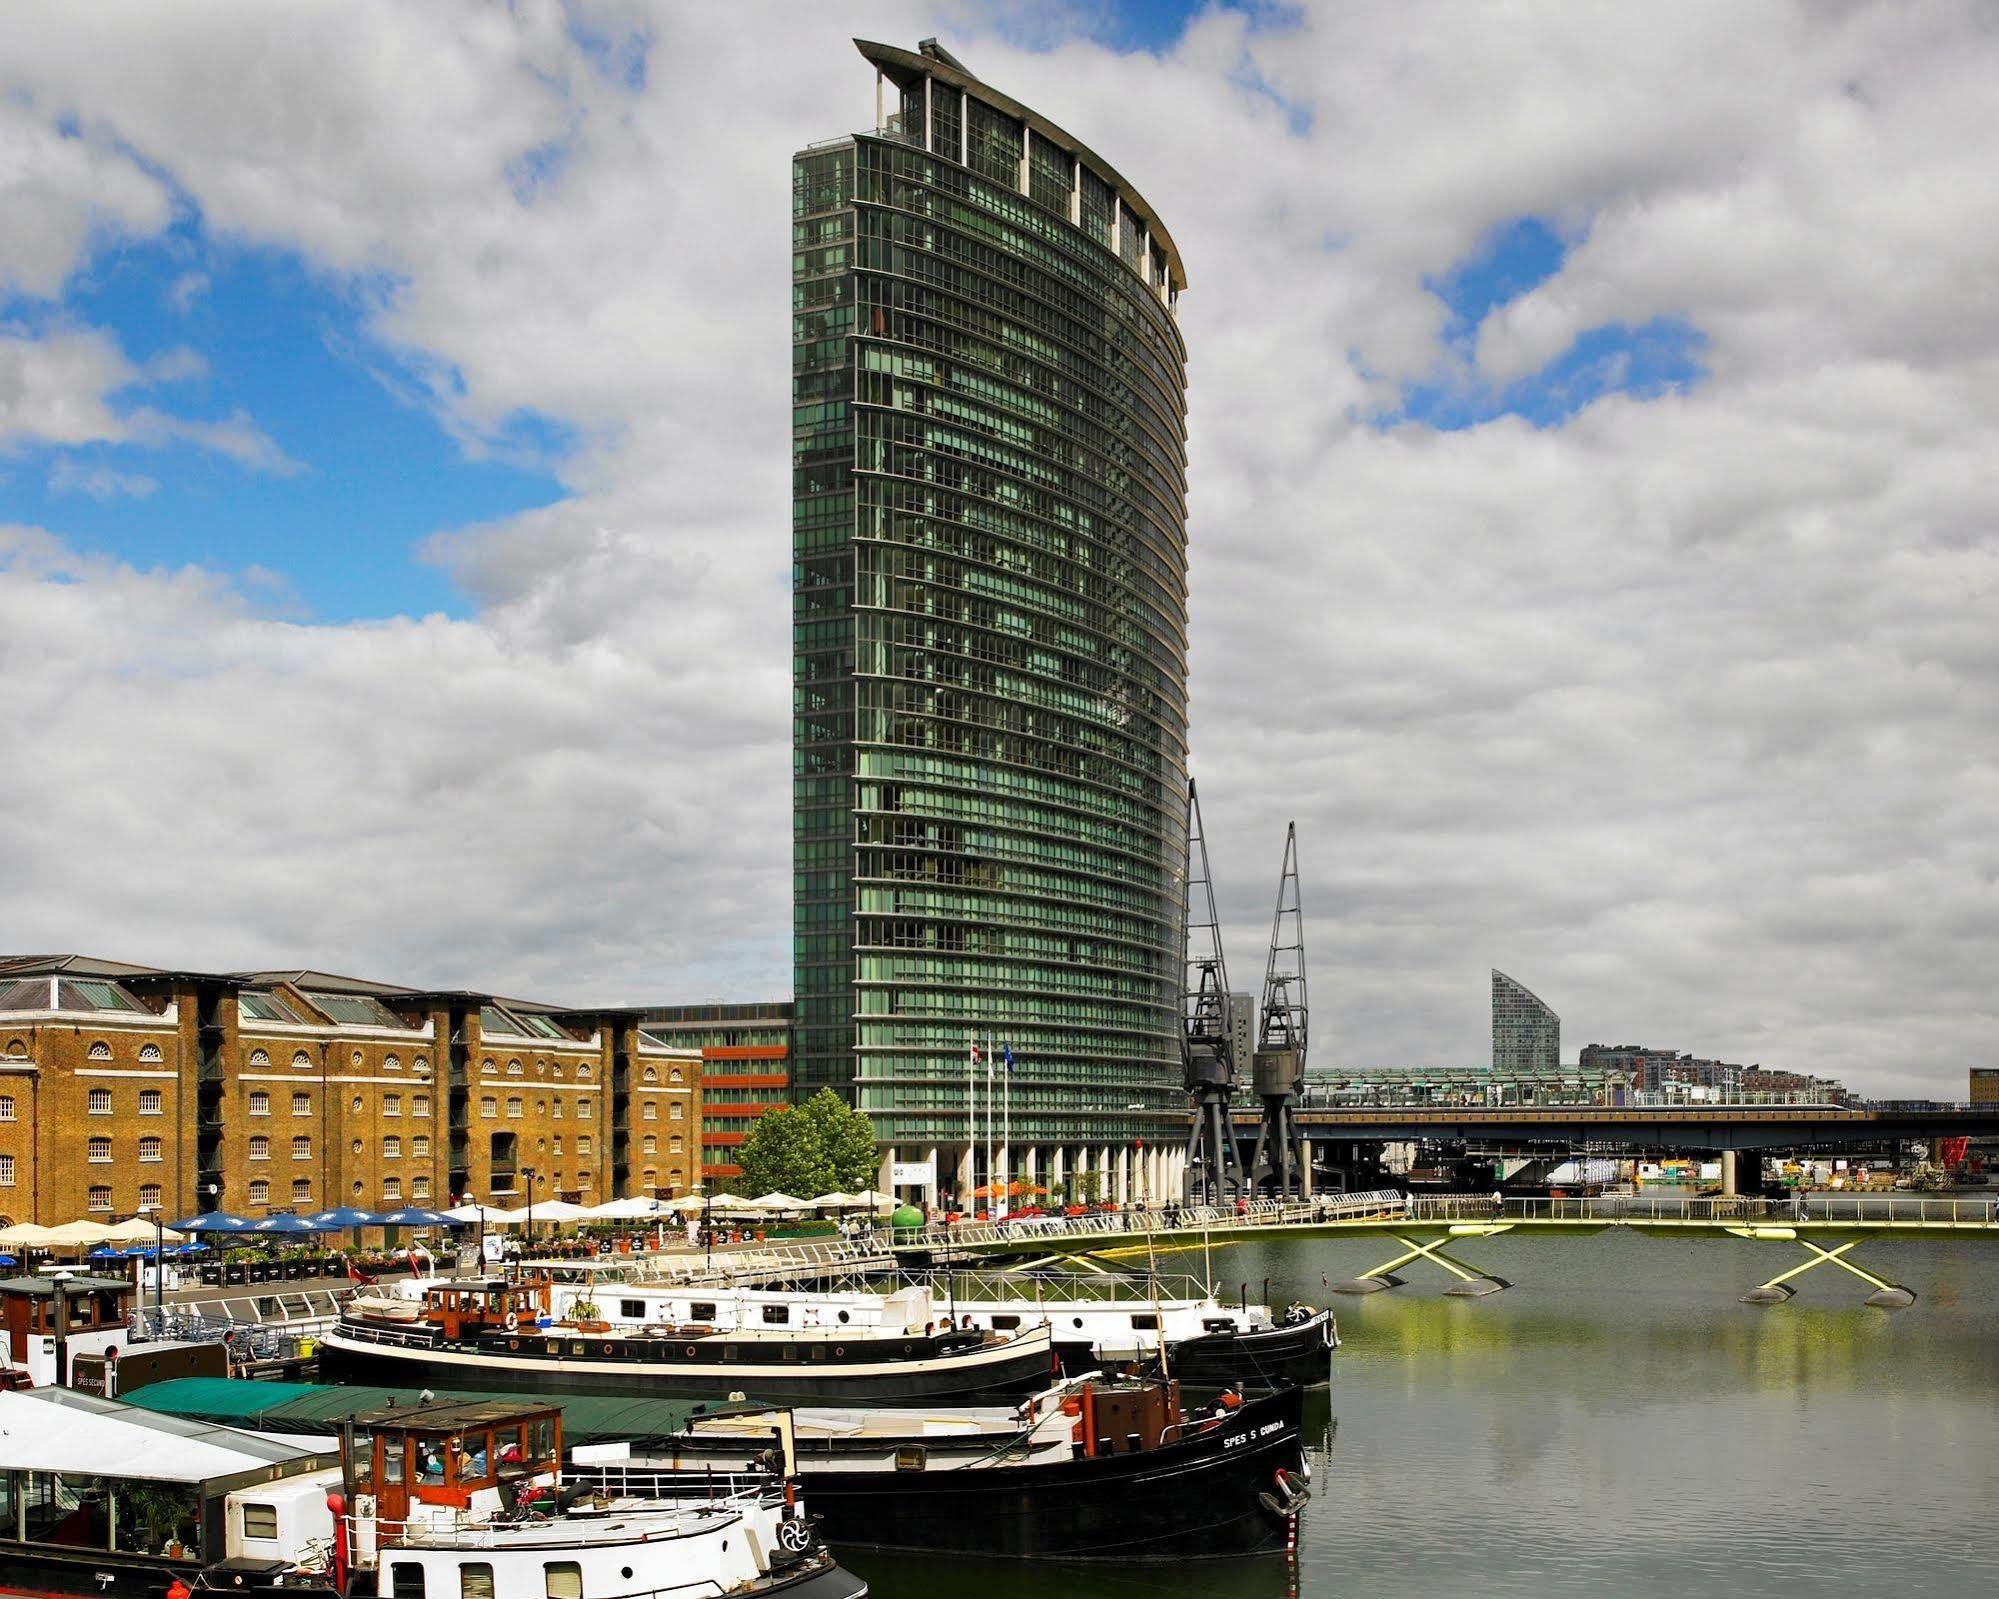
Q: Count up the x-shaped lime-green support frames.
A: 3